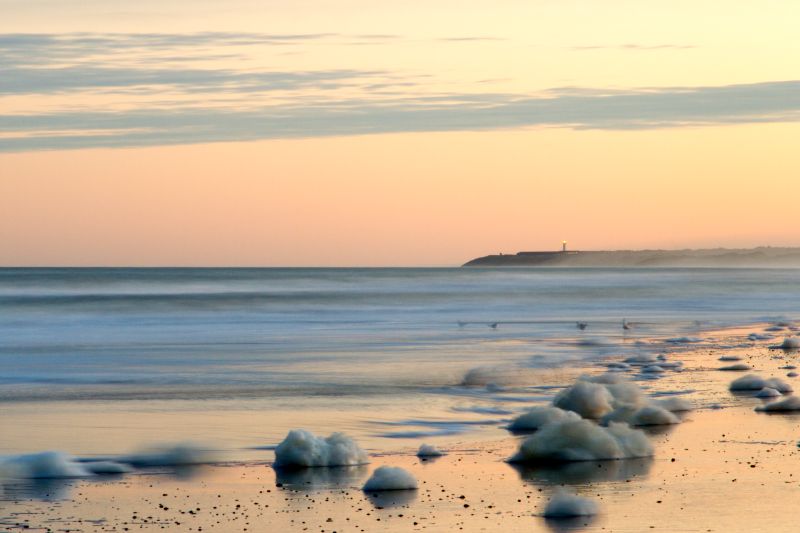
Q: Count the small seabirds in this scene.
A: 4